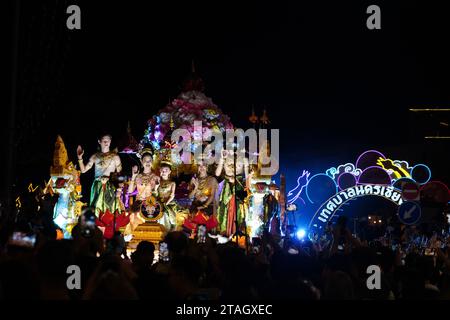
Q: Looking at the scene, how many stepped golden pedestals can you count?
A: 1